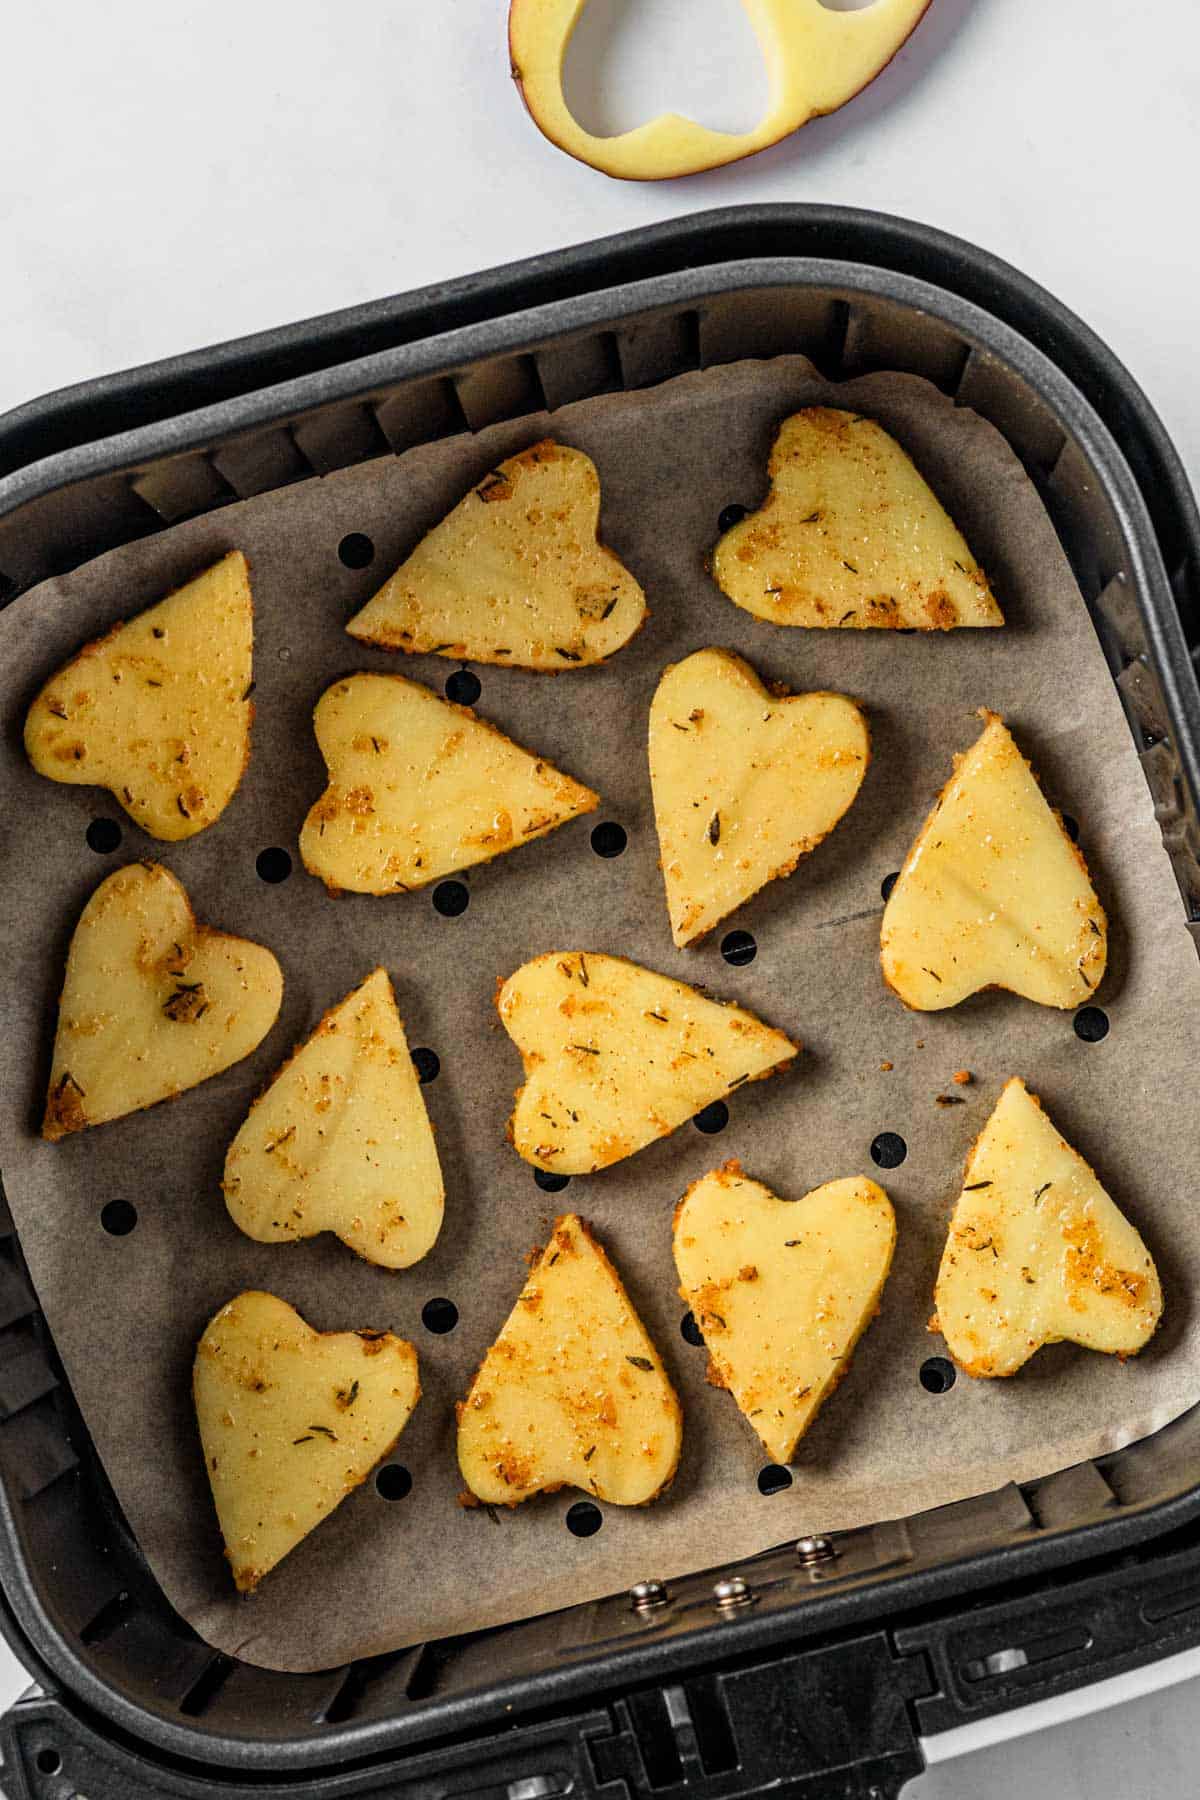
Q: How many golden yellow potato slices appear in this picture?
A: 13